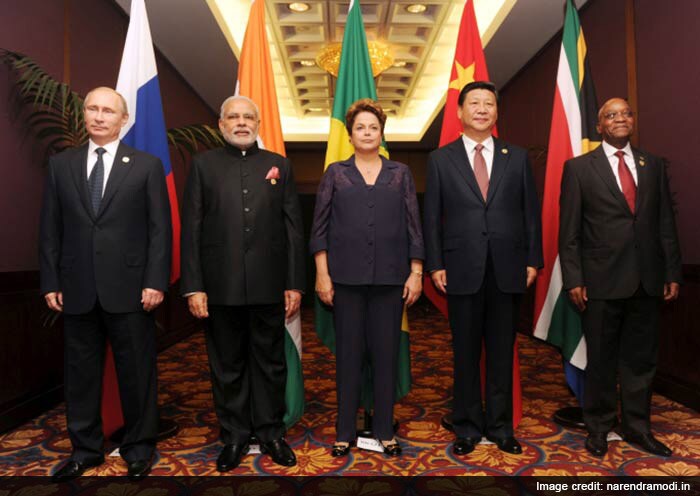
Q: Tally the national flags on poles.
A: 5